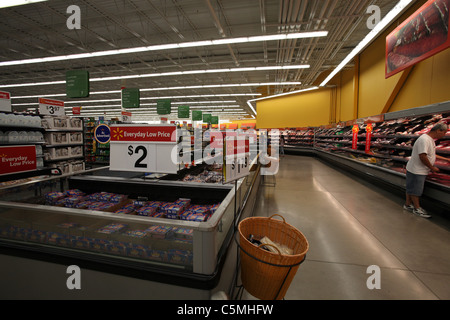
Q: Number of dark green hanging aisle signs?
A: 7